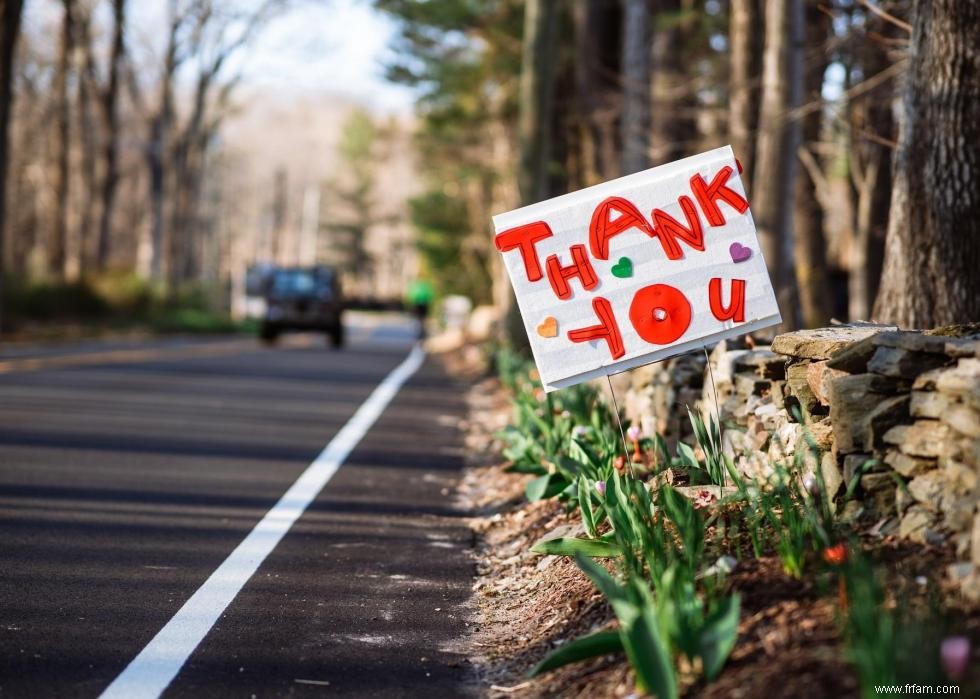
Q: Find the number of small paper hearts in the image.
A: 3